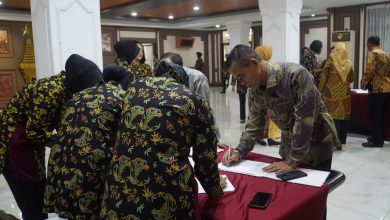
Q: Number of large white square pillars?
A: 3